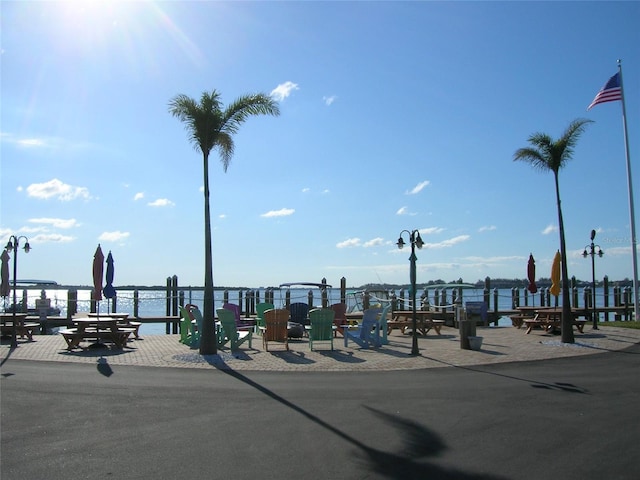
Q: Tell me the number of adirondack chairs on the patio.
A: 13